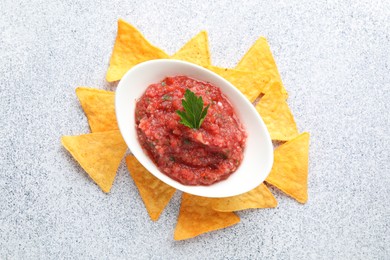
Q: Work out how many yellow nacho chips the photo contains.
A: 11